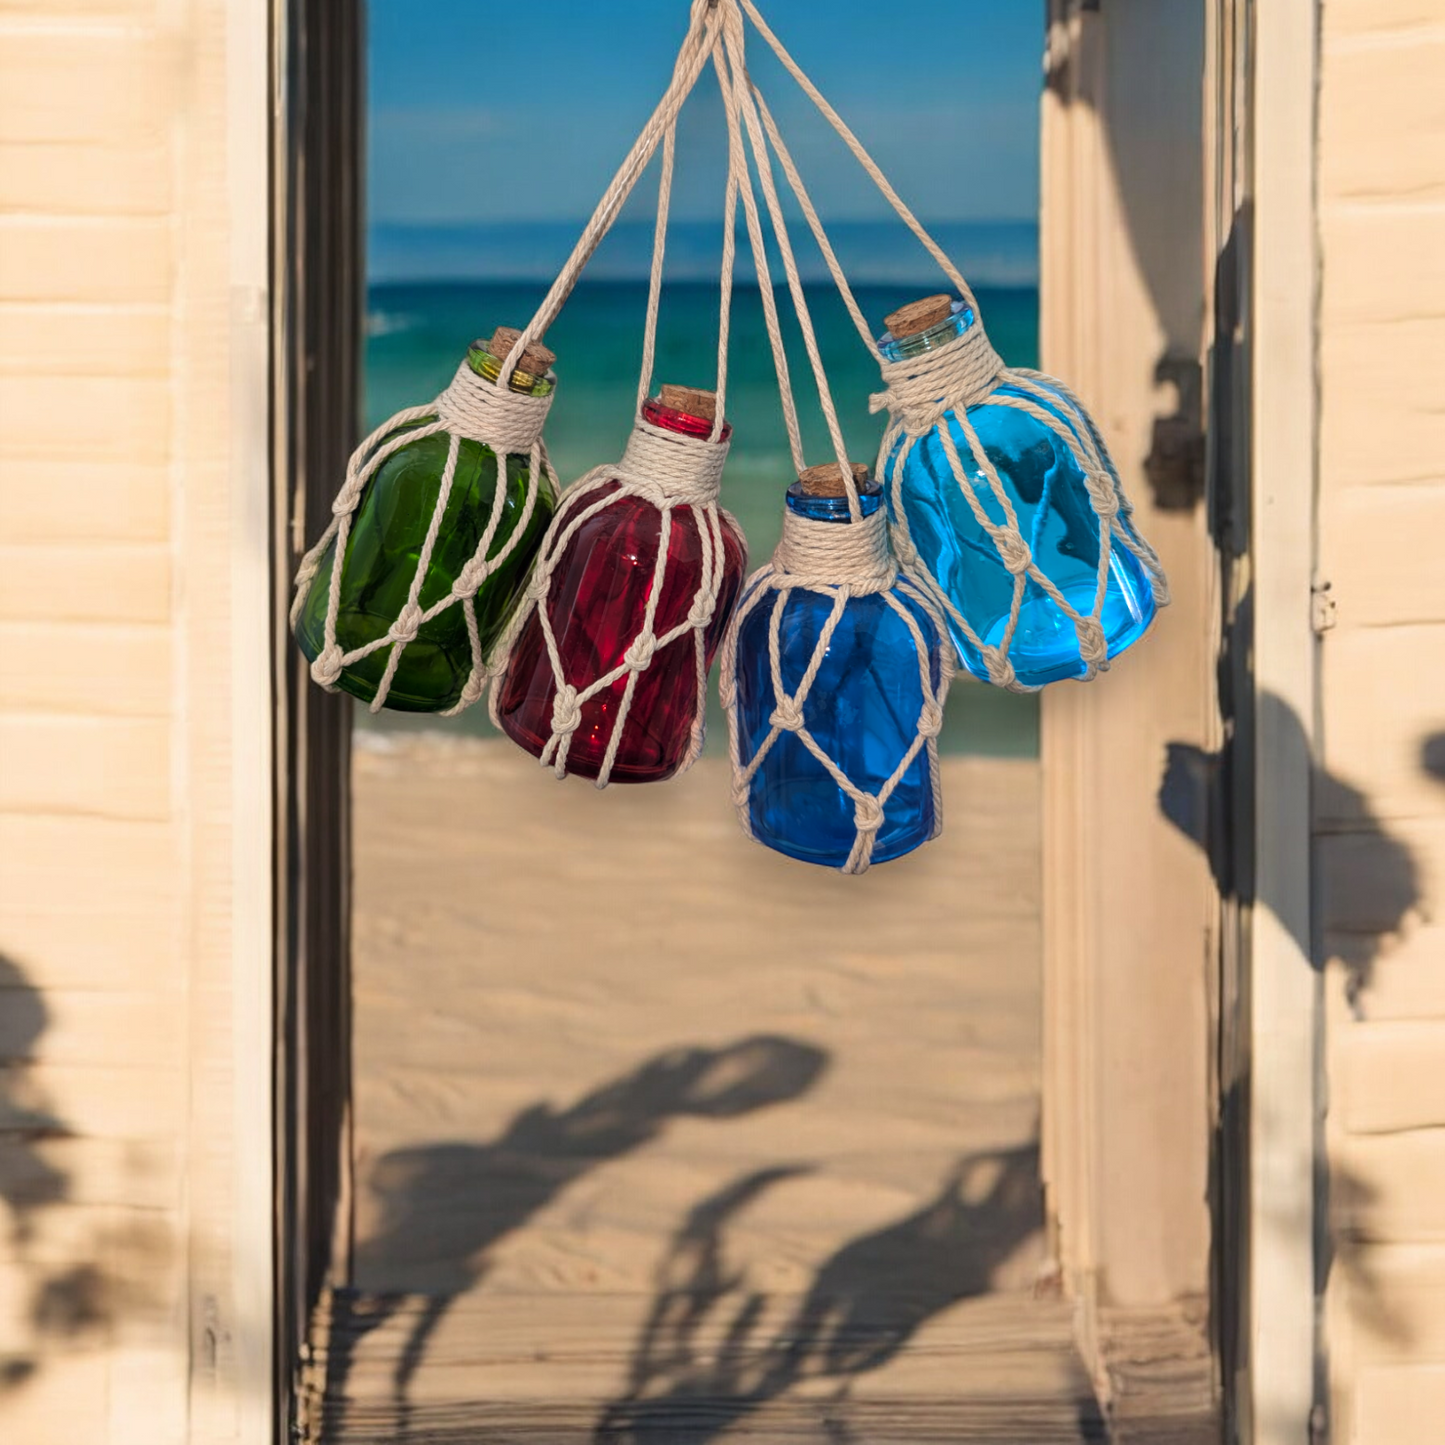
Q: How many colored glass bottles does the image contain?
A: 4